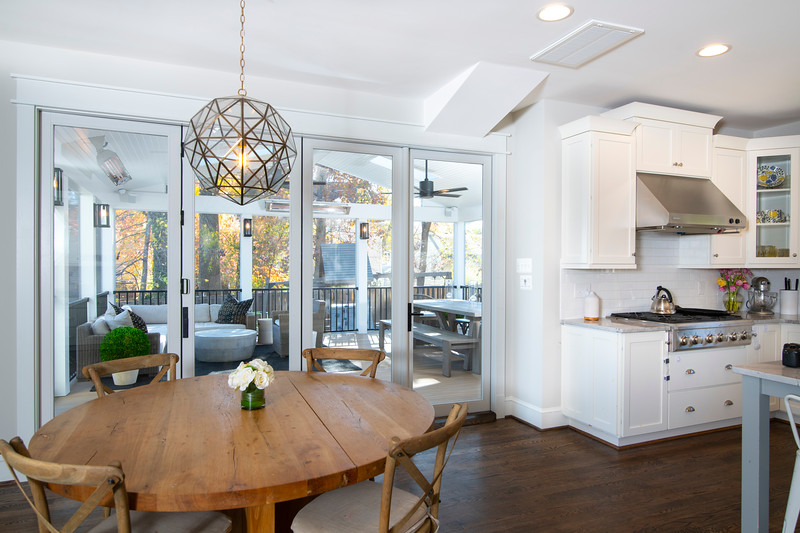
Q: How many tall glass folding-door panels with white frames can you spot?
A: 4